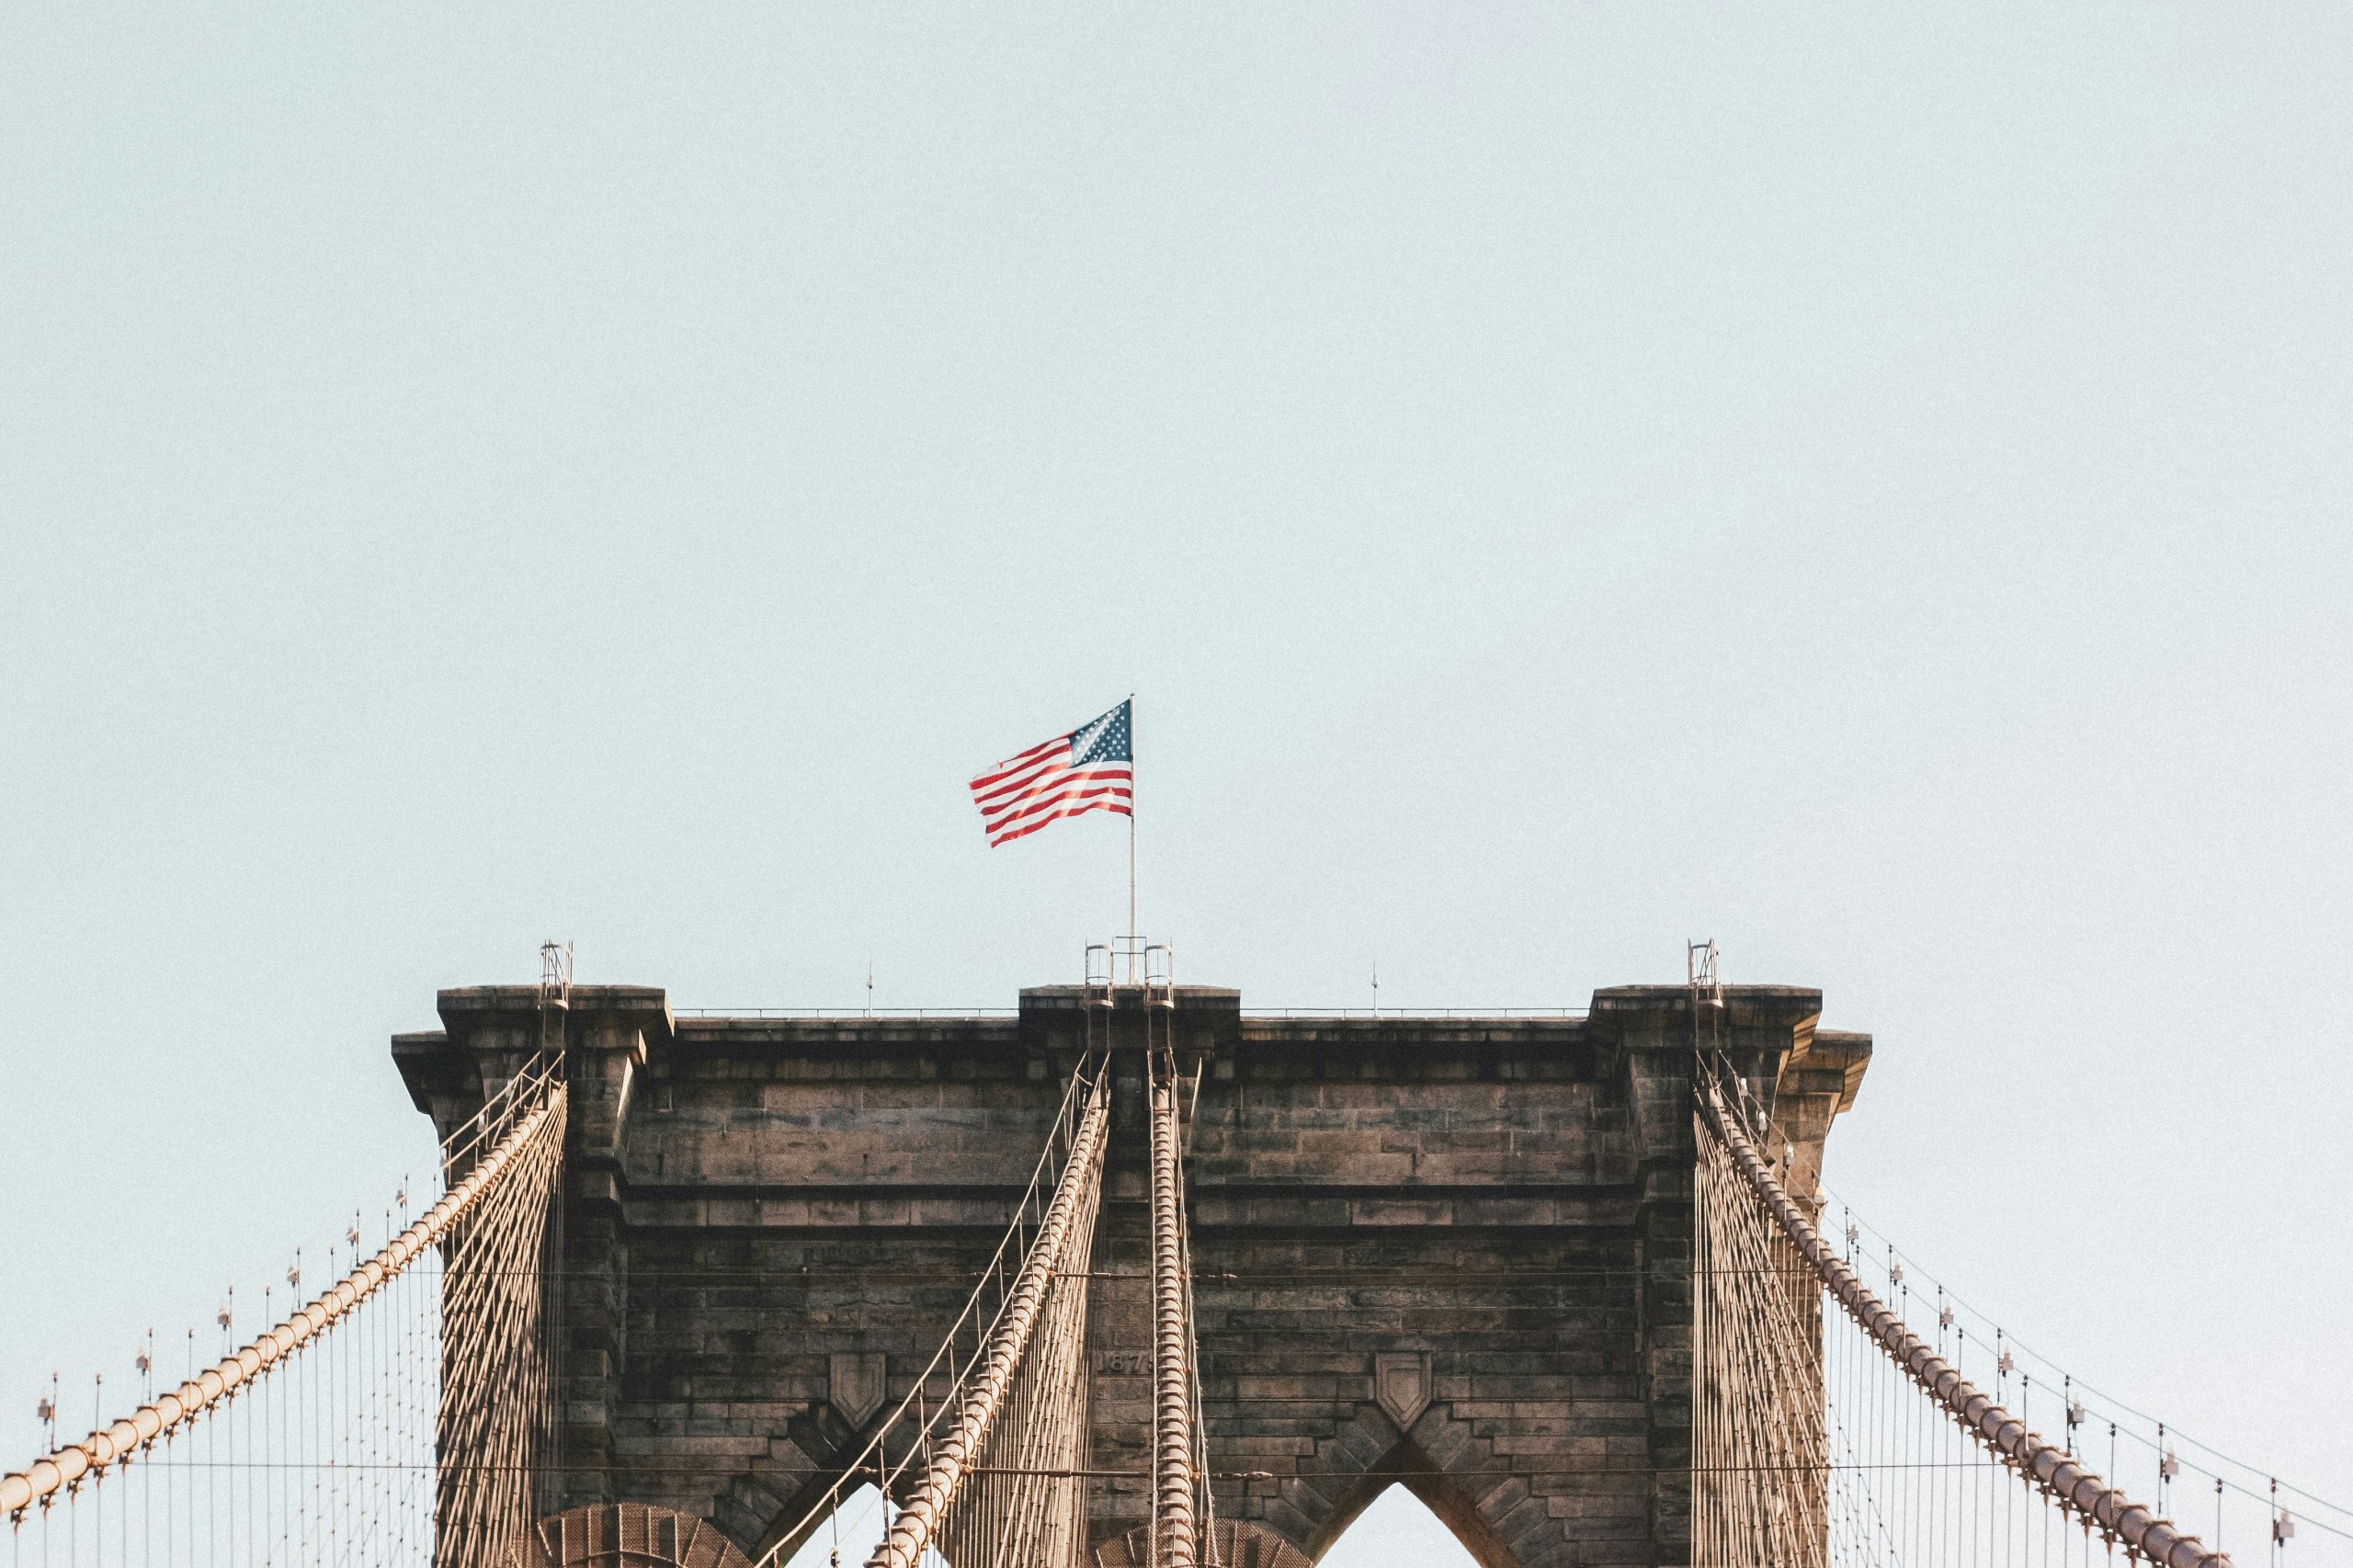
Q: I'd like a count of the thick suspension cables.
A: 4